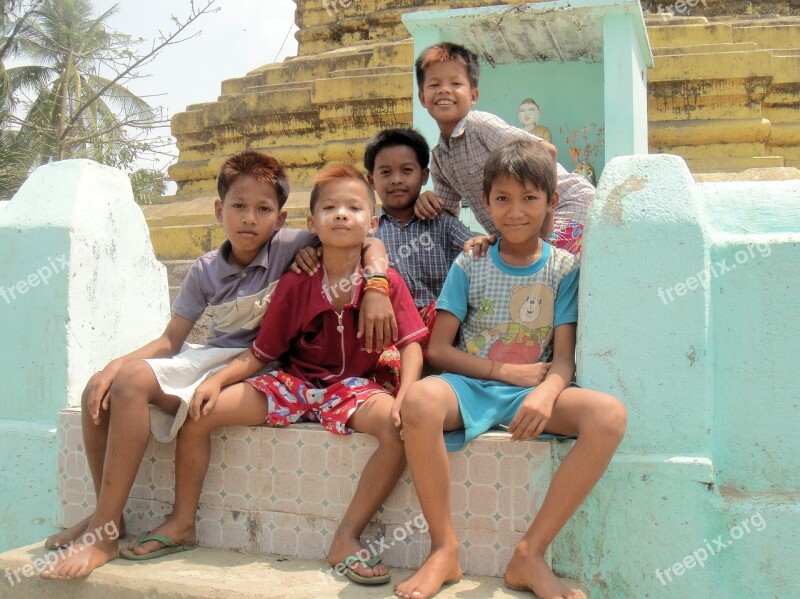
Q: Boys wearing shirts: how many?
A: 5